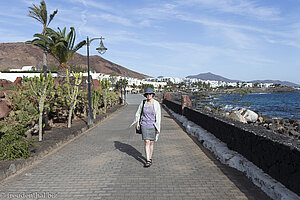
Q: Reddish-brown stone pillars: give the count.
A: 2